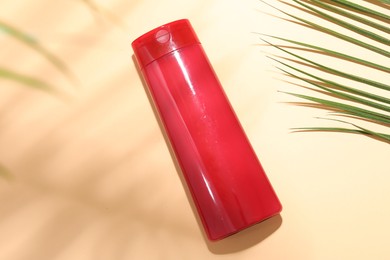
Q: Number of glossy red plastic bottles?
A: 1